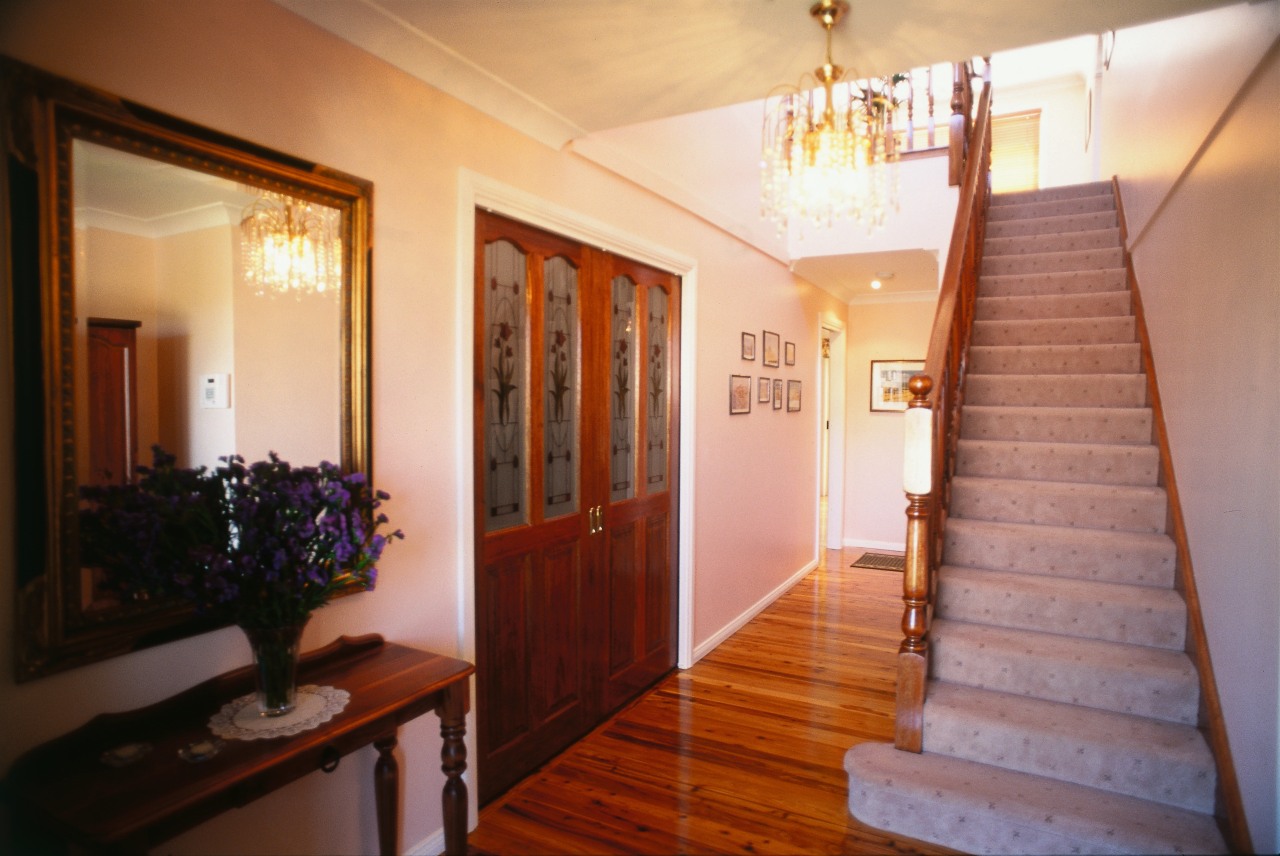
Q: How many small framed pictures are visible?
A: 7